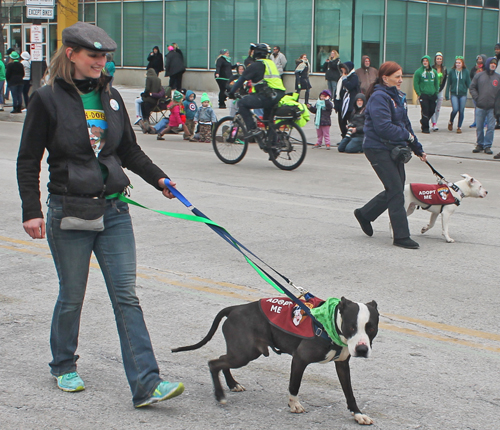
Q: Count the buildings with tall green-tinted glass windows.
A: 1